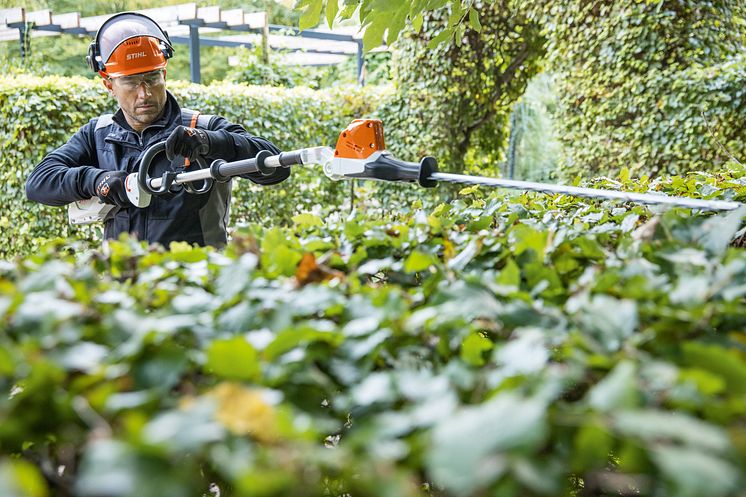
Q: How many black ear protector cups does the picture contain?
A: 2